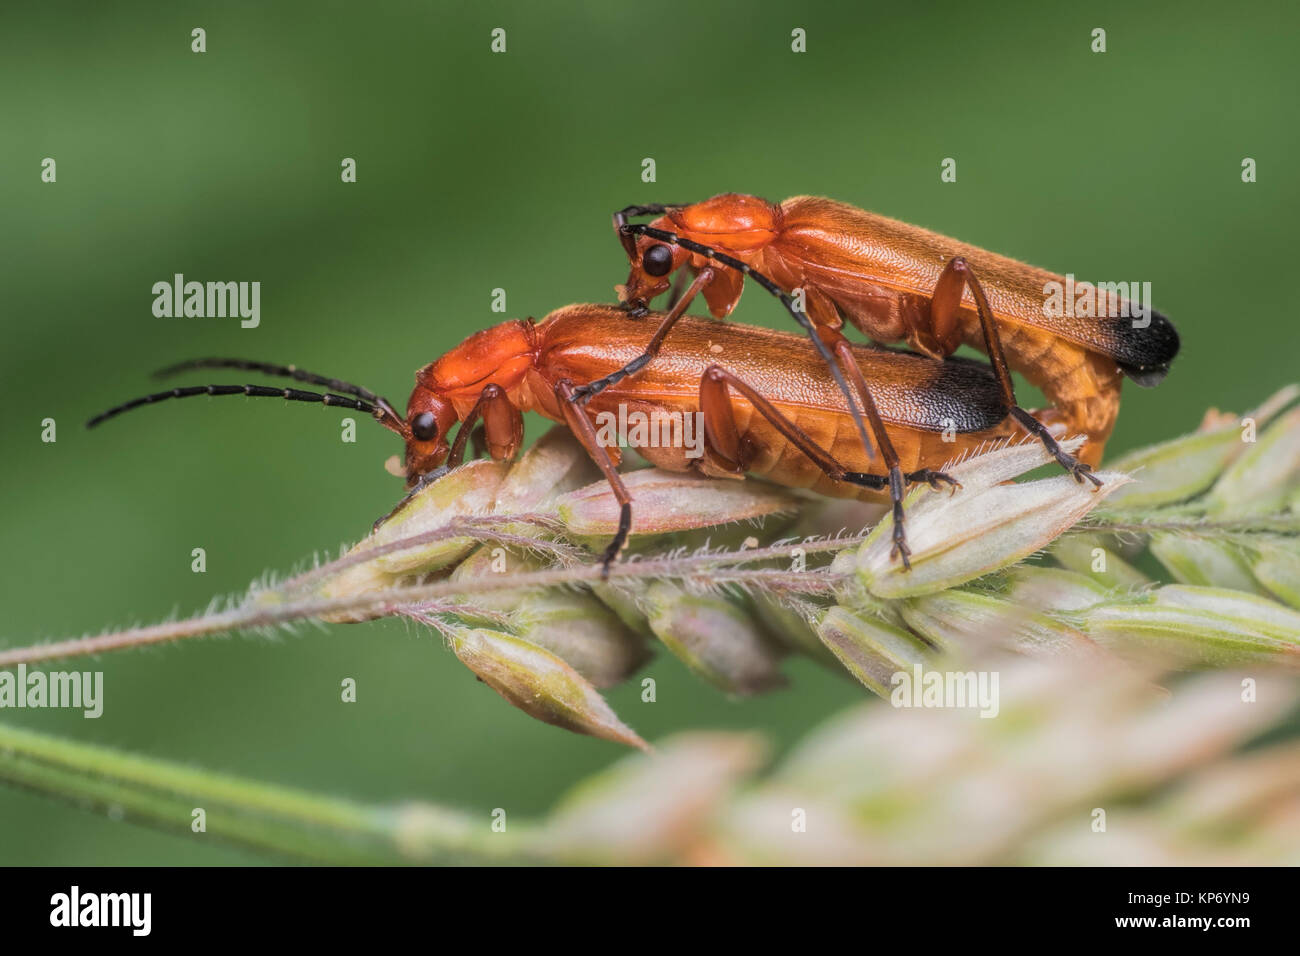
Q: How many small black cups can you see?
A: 0